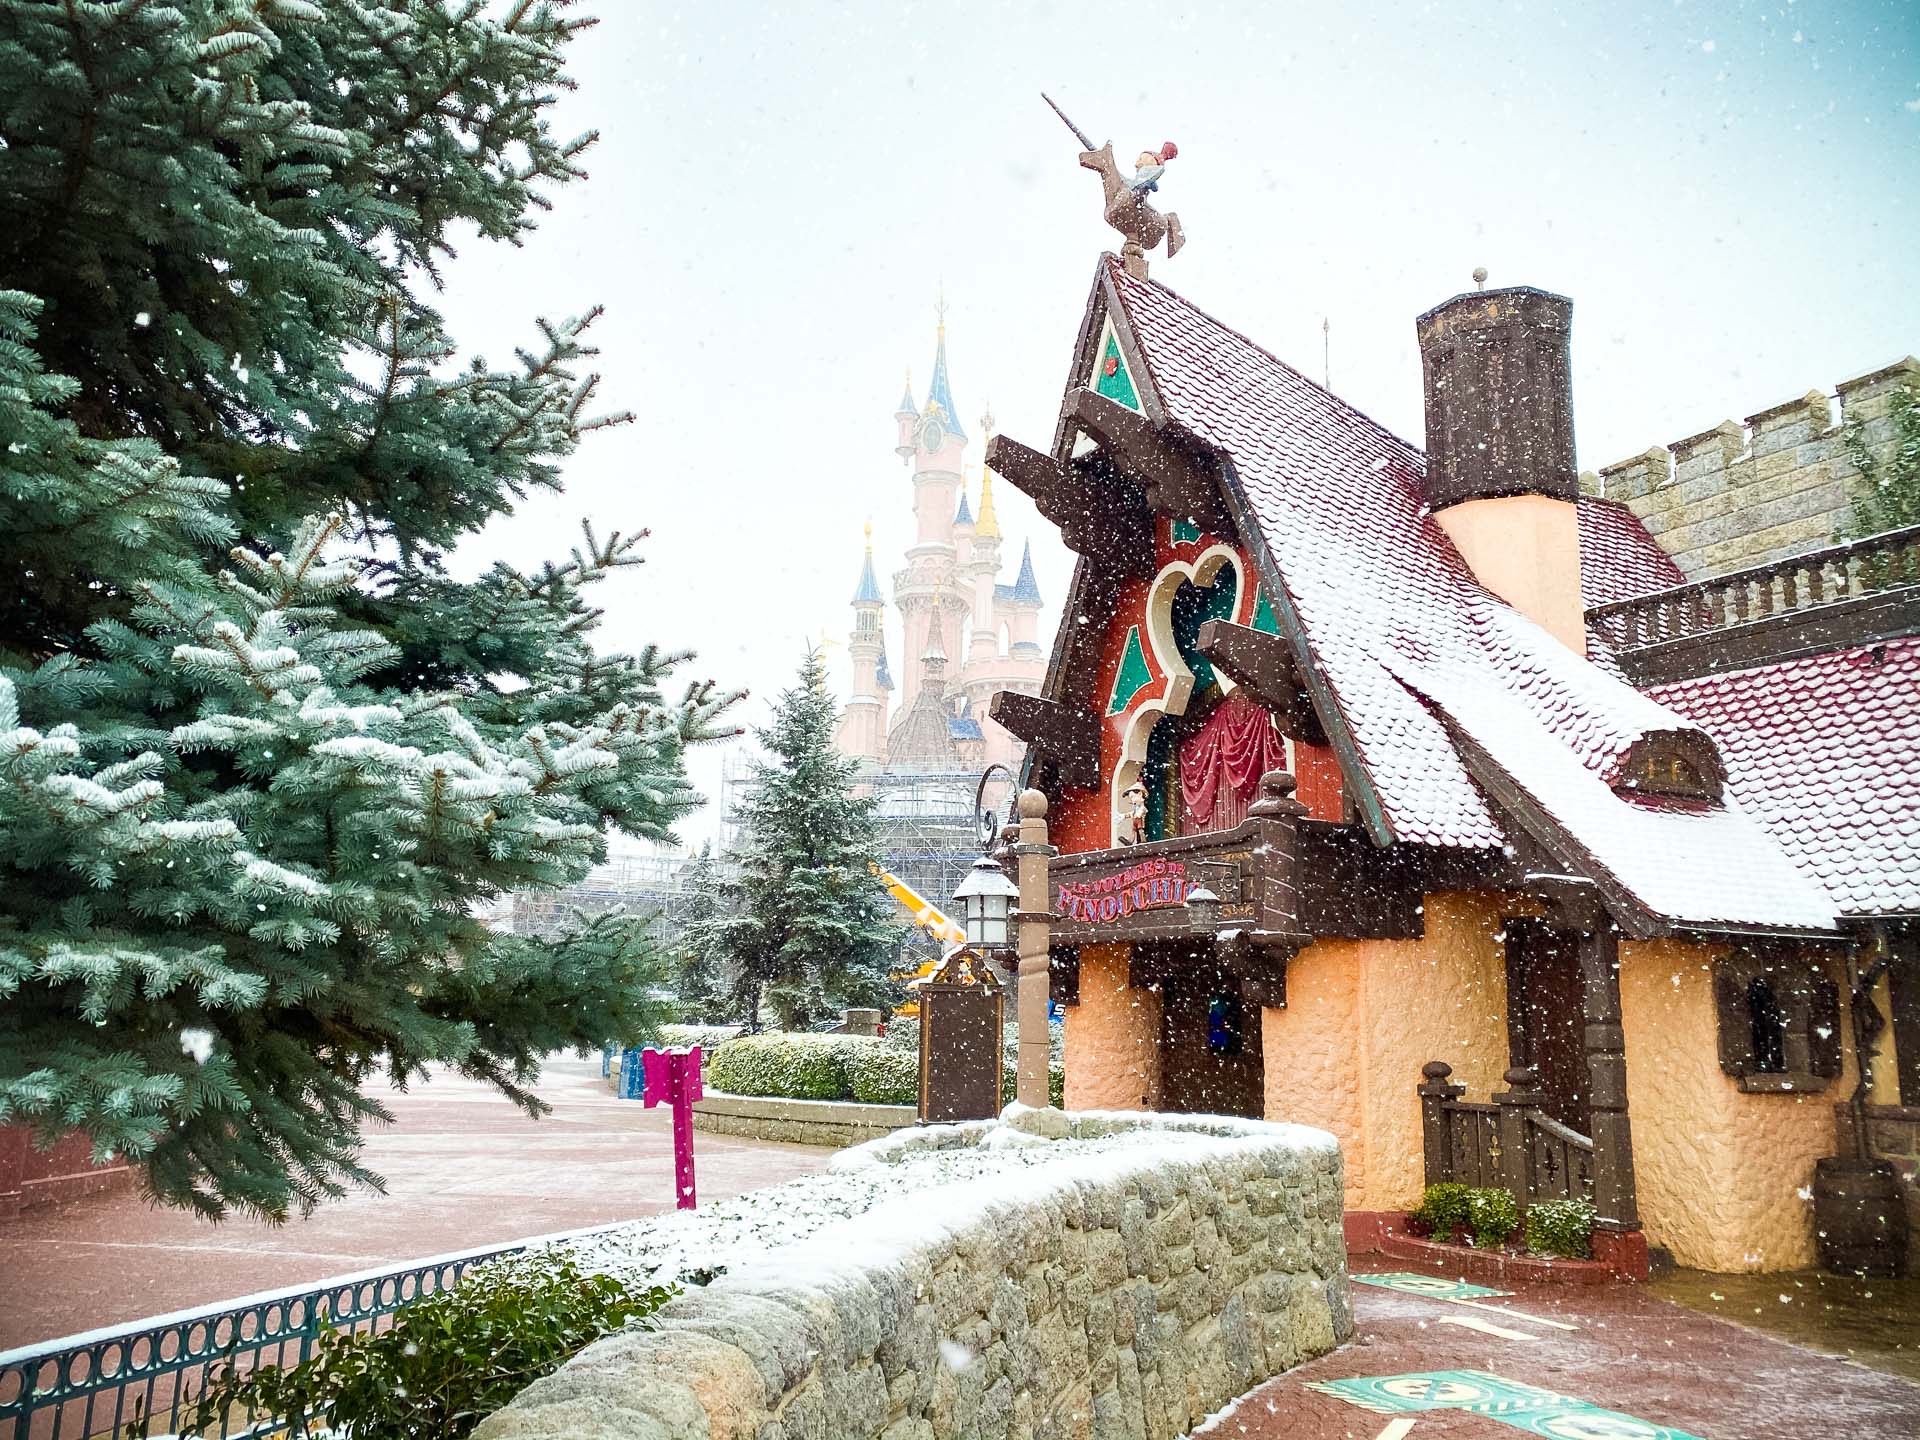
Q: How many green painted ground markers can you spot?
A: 3